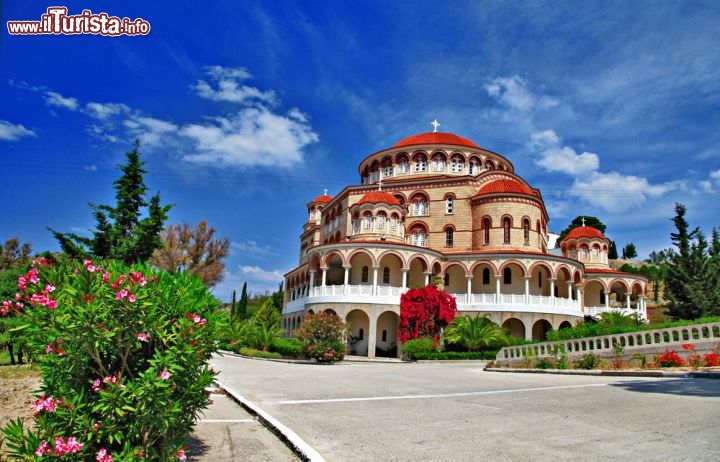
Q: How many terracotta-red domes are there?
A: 5